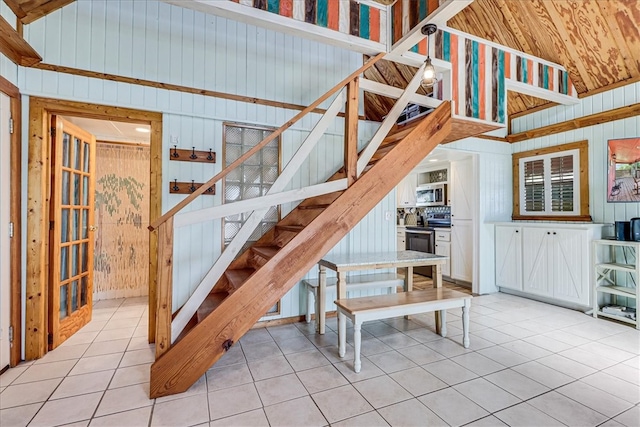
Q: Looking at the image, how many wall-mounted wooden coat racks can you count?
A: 2